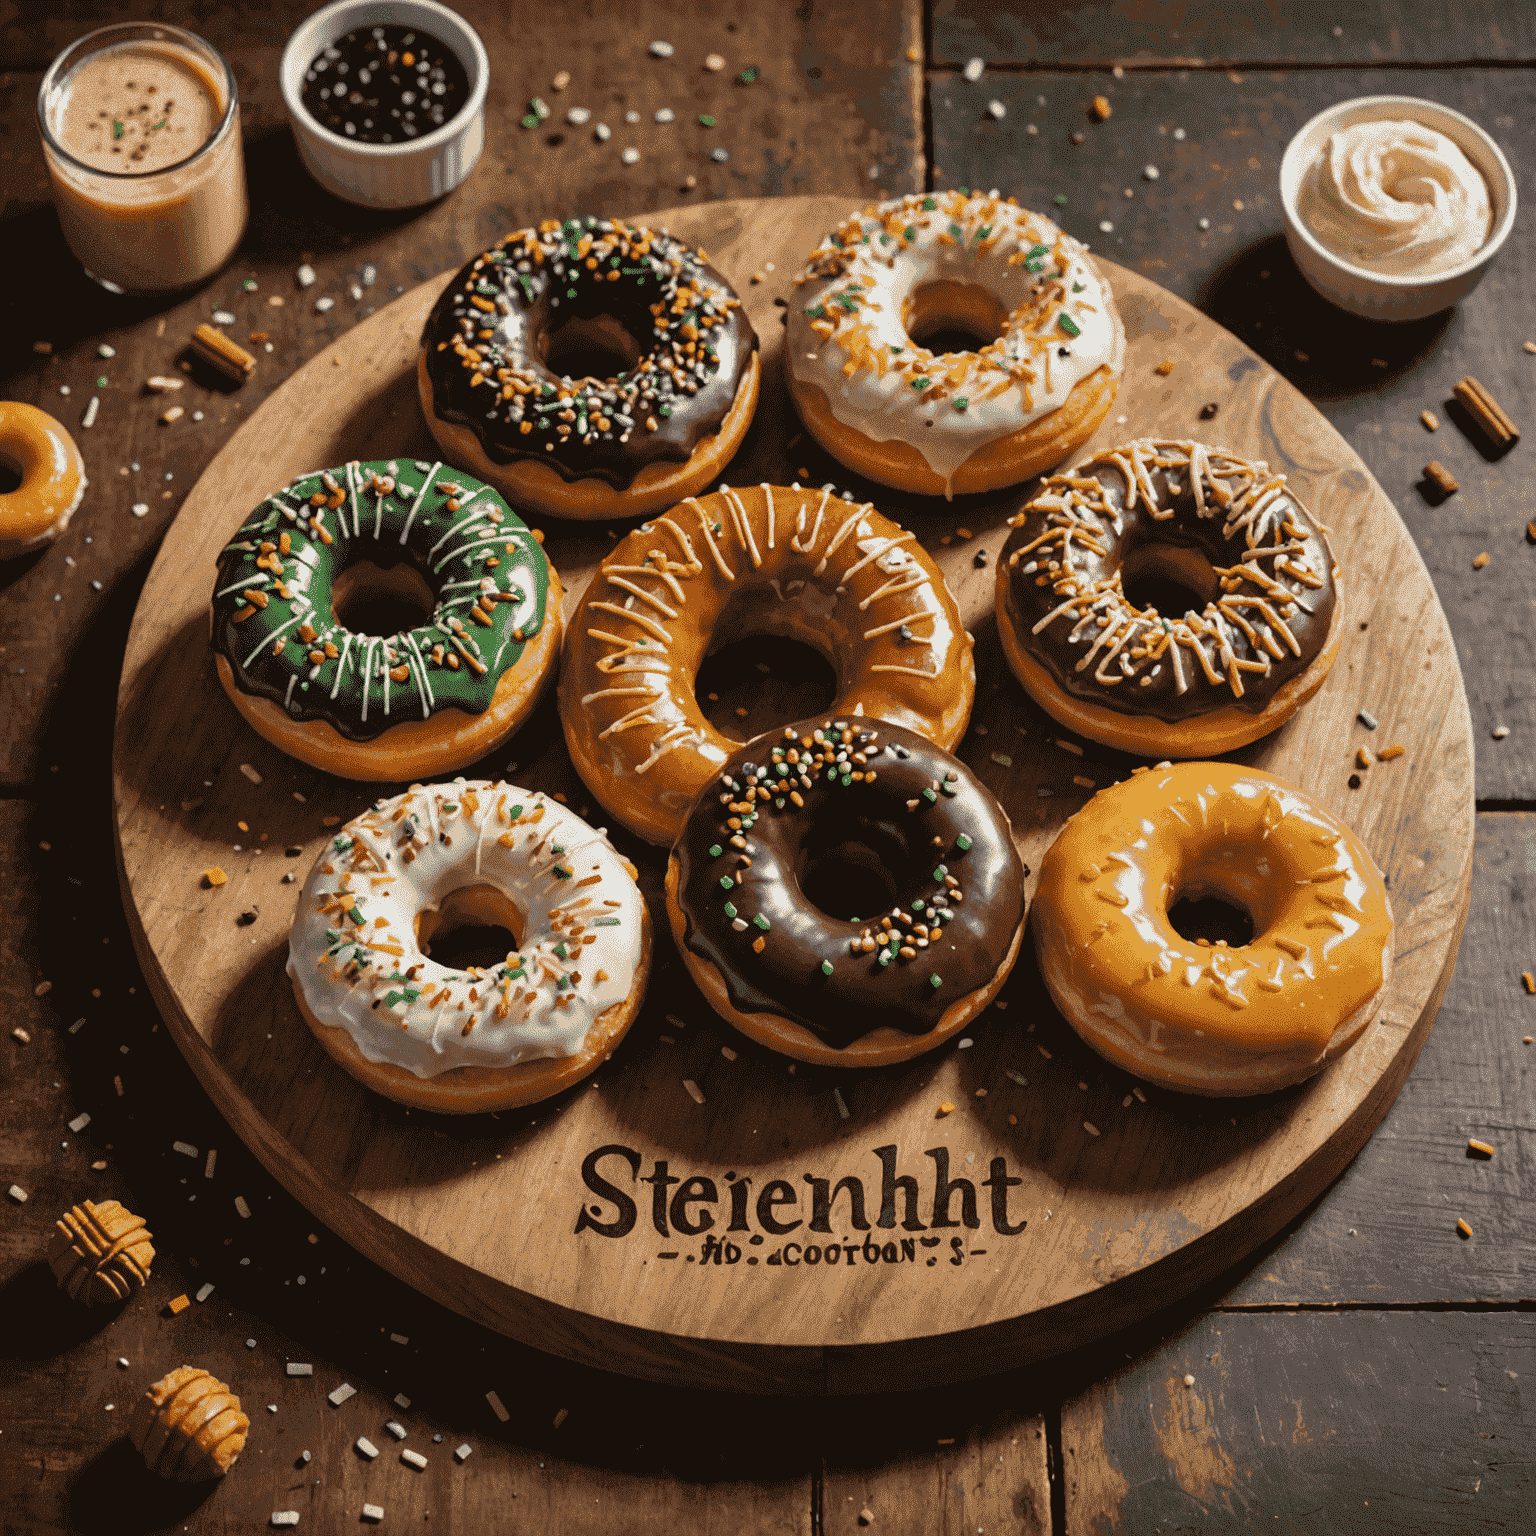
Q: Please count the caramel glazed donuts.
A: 2